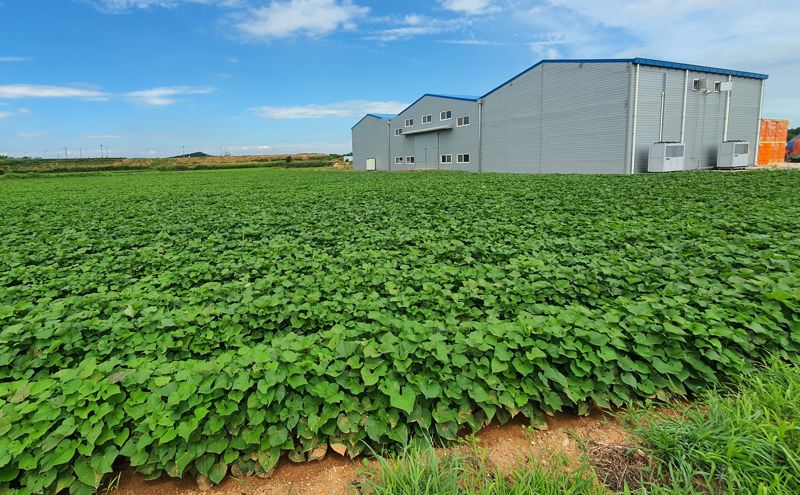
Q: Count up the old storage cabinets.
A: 0